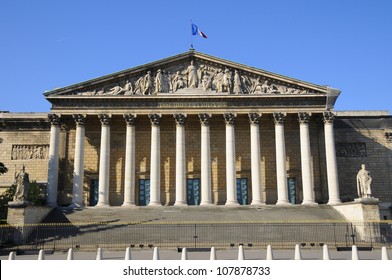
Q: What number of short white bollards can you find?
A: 14